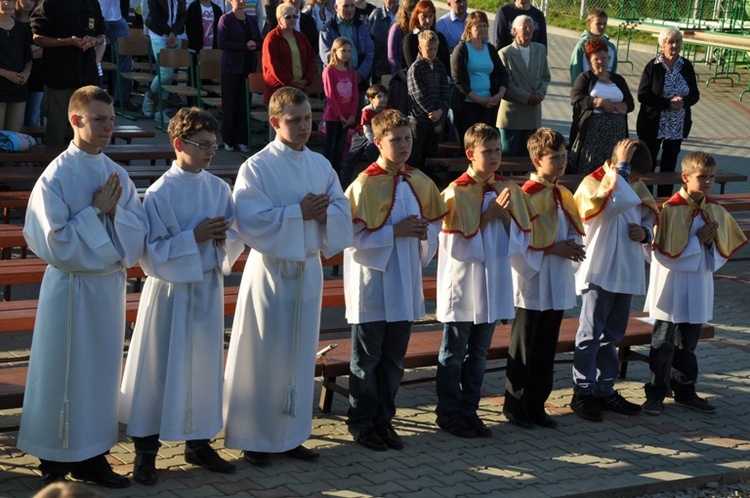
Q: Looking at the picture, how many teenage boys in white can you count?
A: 3